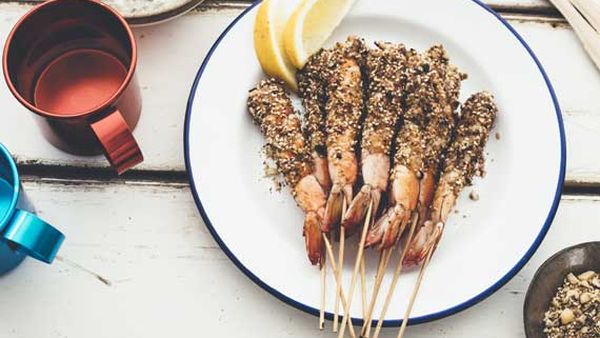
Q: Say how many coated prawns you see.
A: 7